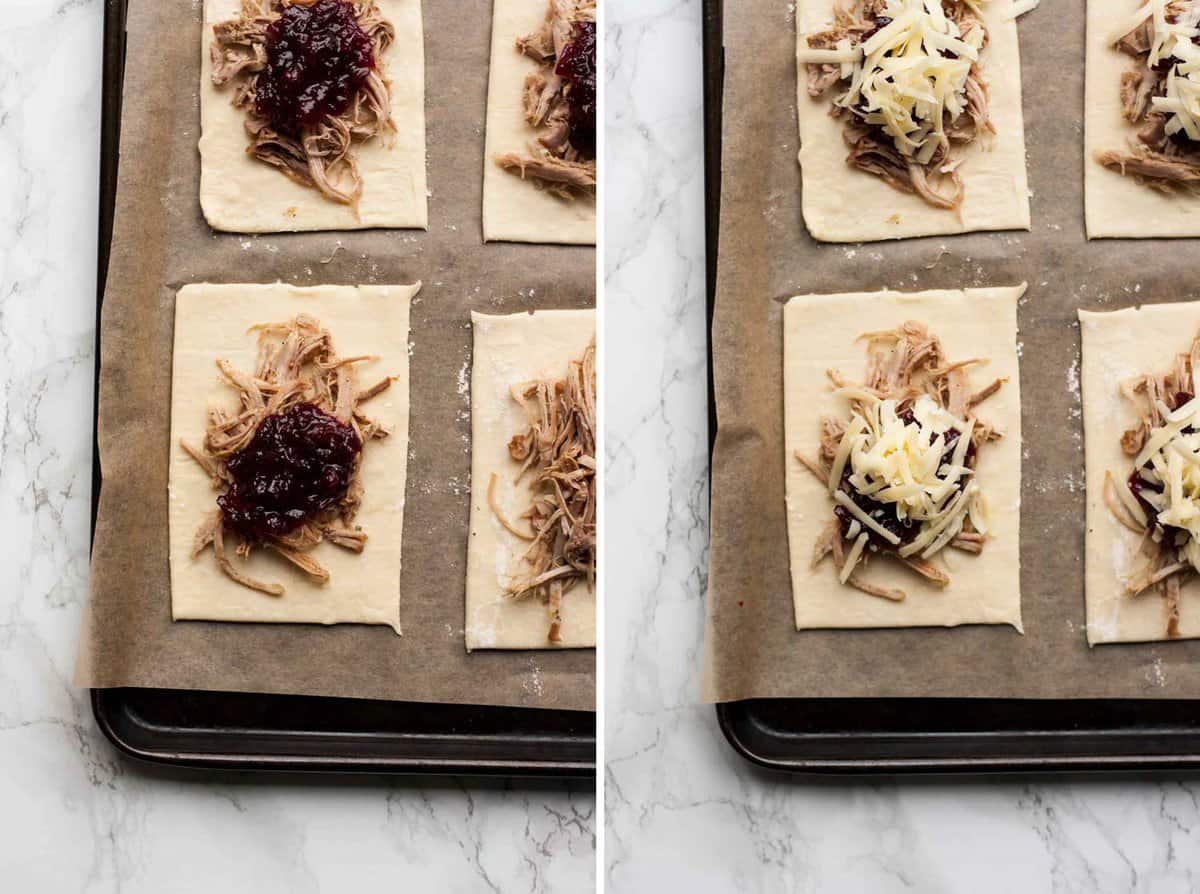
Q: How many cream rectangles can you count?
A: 8